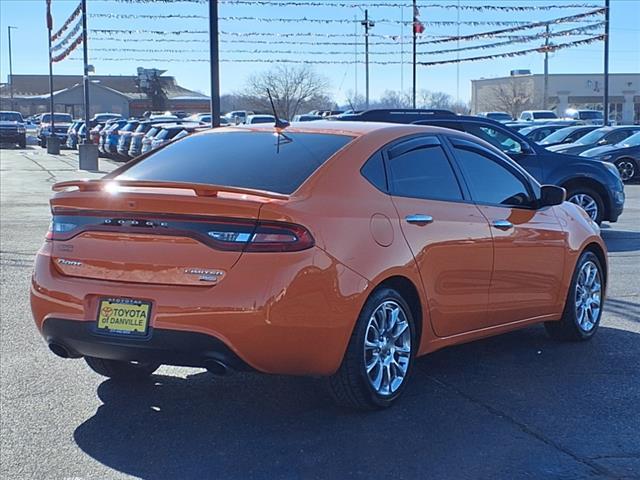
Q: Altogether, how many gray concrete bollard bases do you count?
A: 2